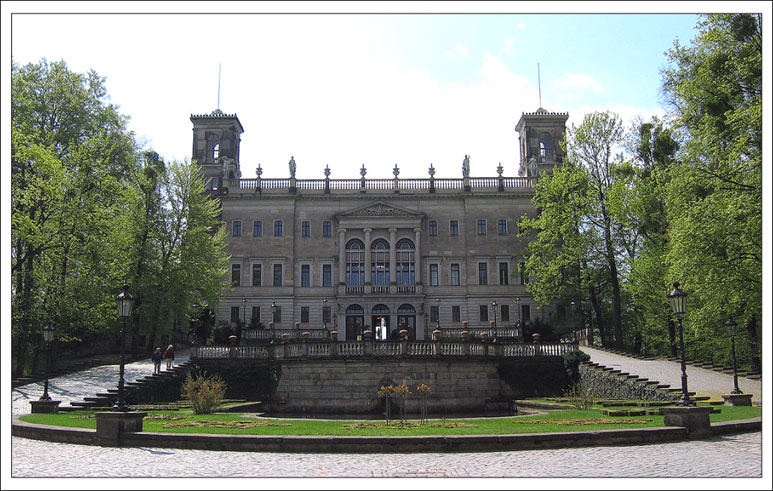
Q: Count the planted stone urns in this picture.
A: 14